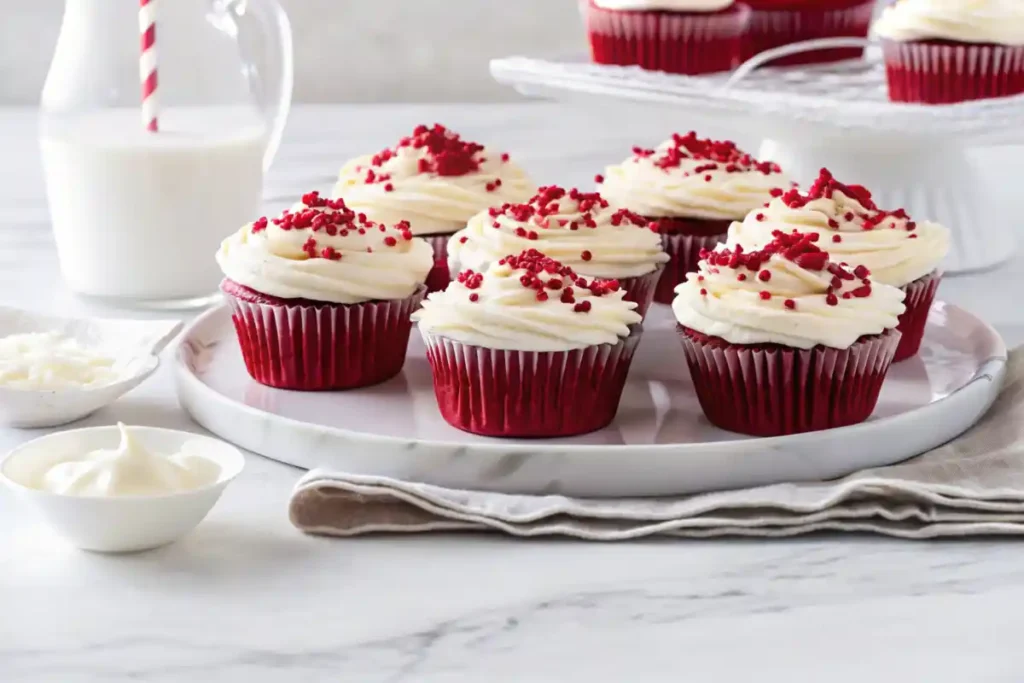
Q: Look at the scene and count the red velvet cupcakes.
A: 10